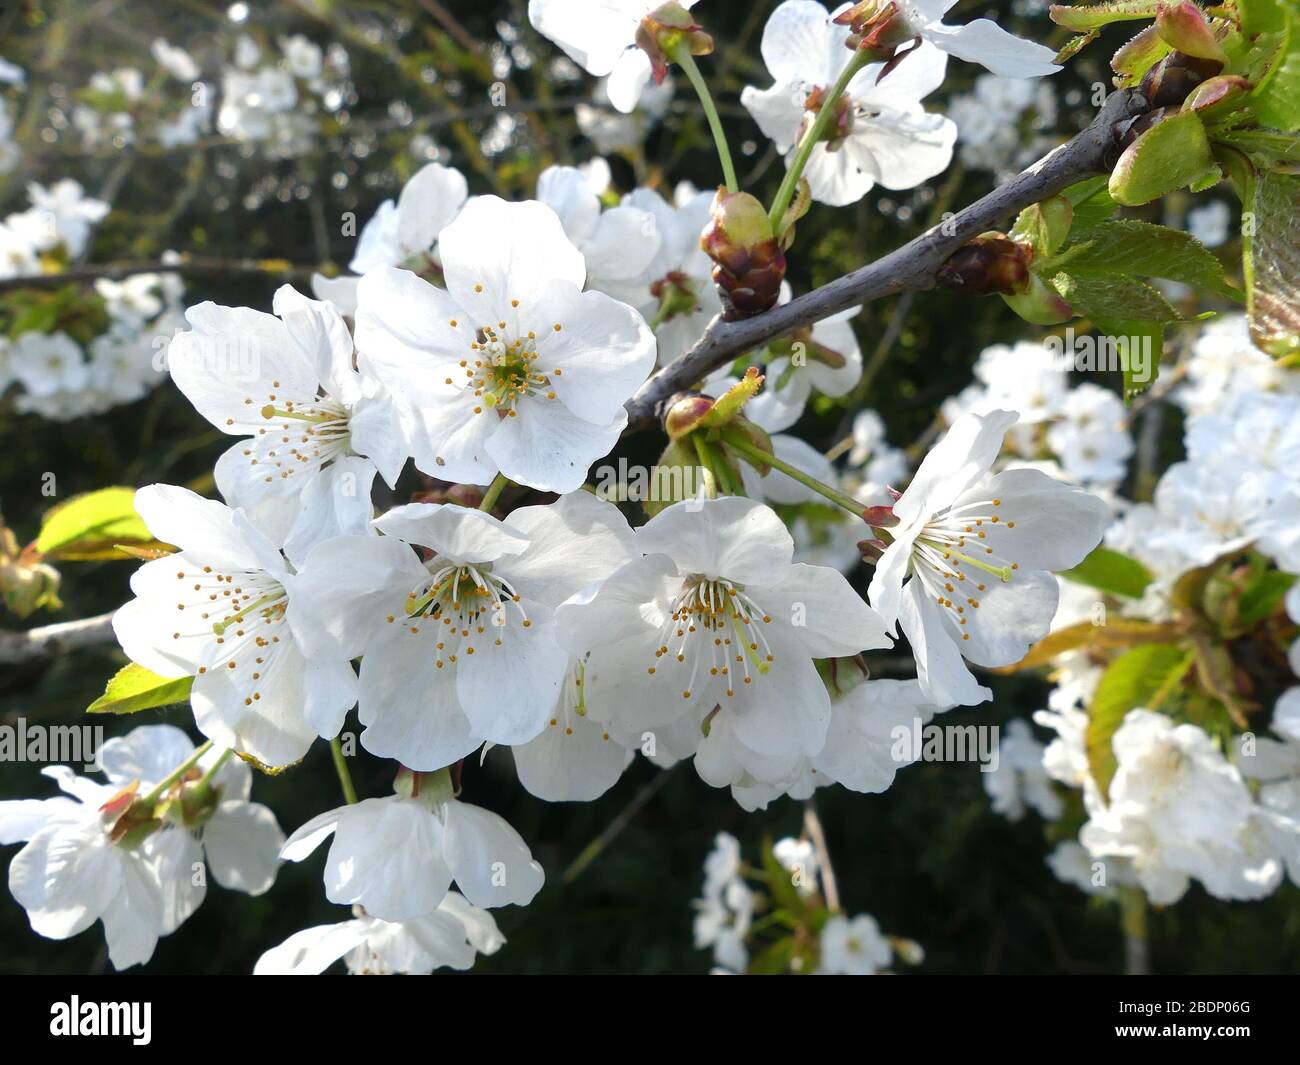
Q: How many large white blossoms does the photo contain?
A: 6